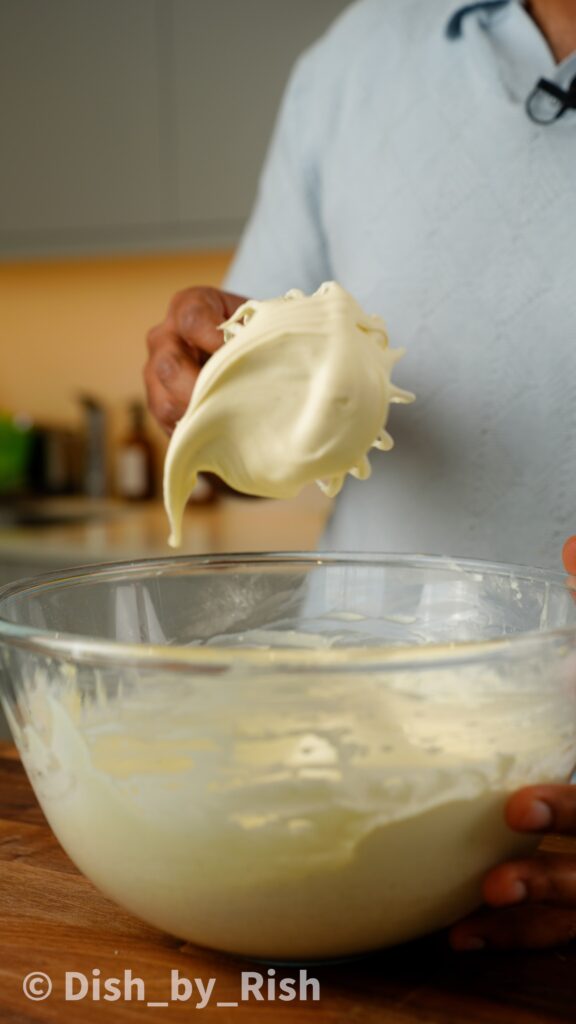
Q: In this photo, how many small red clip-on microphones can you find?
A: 0